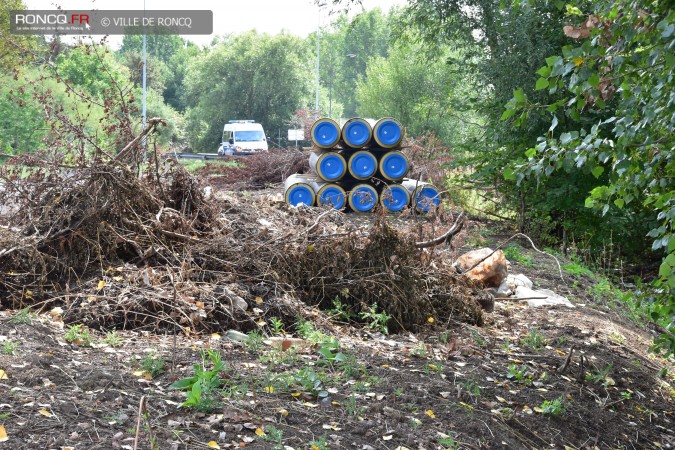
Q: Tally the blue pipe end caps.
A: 11